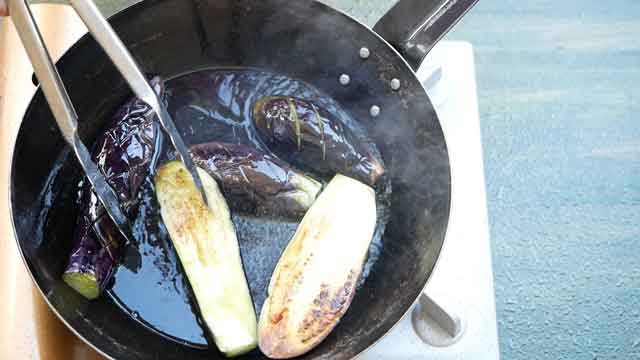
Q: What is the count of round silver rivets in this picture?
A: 4